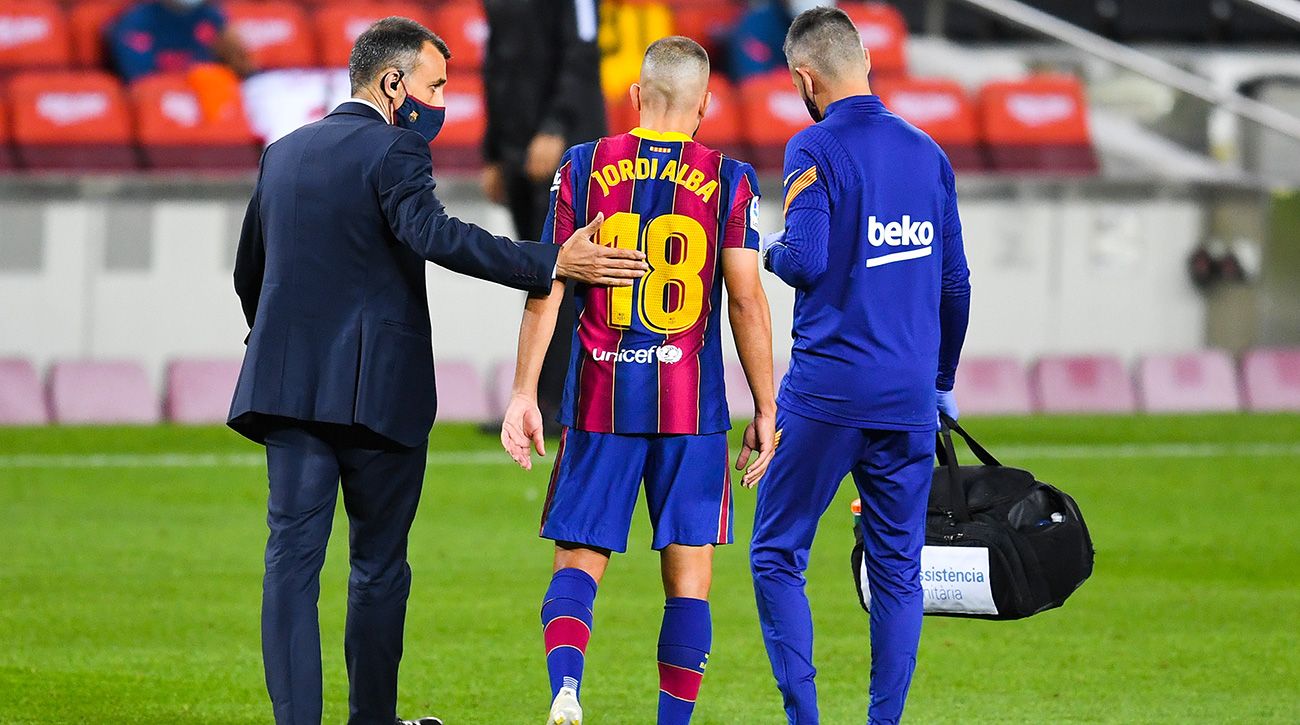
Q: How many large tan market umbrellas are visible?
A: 0